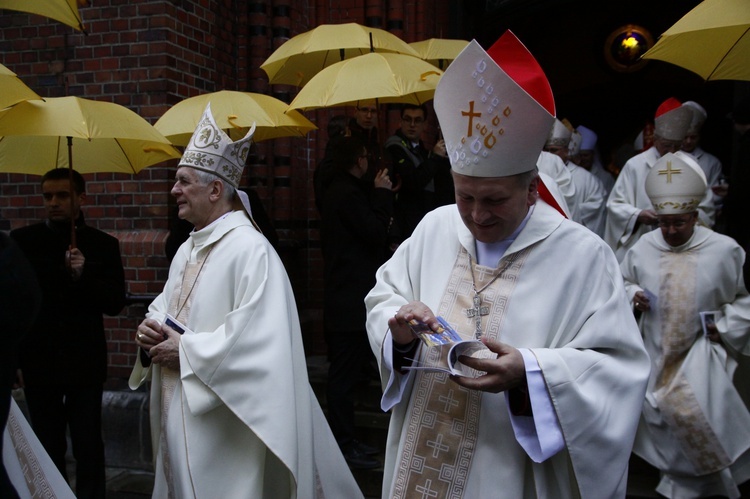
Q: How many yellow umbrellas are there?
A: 8